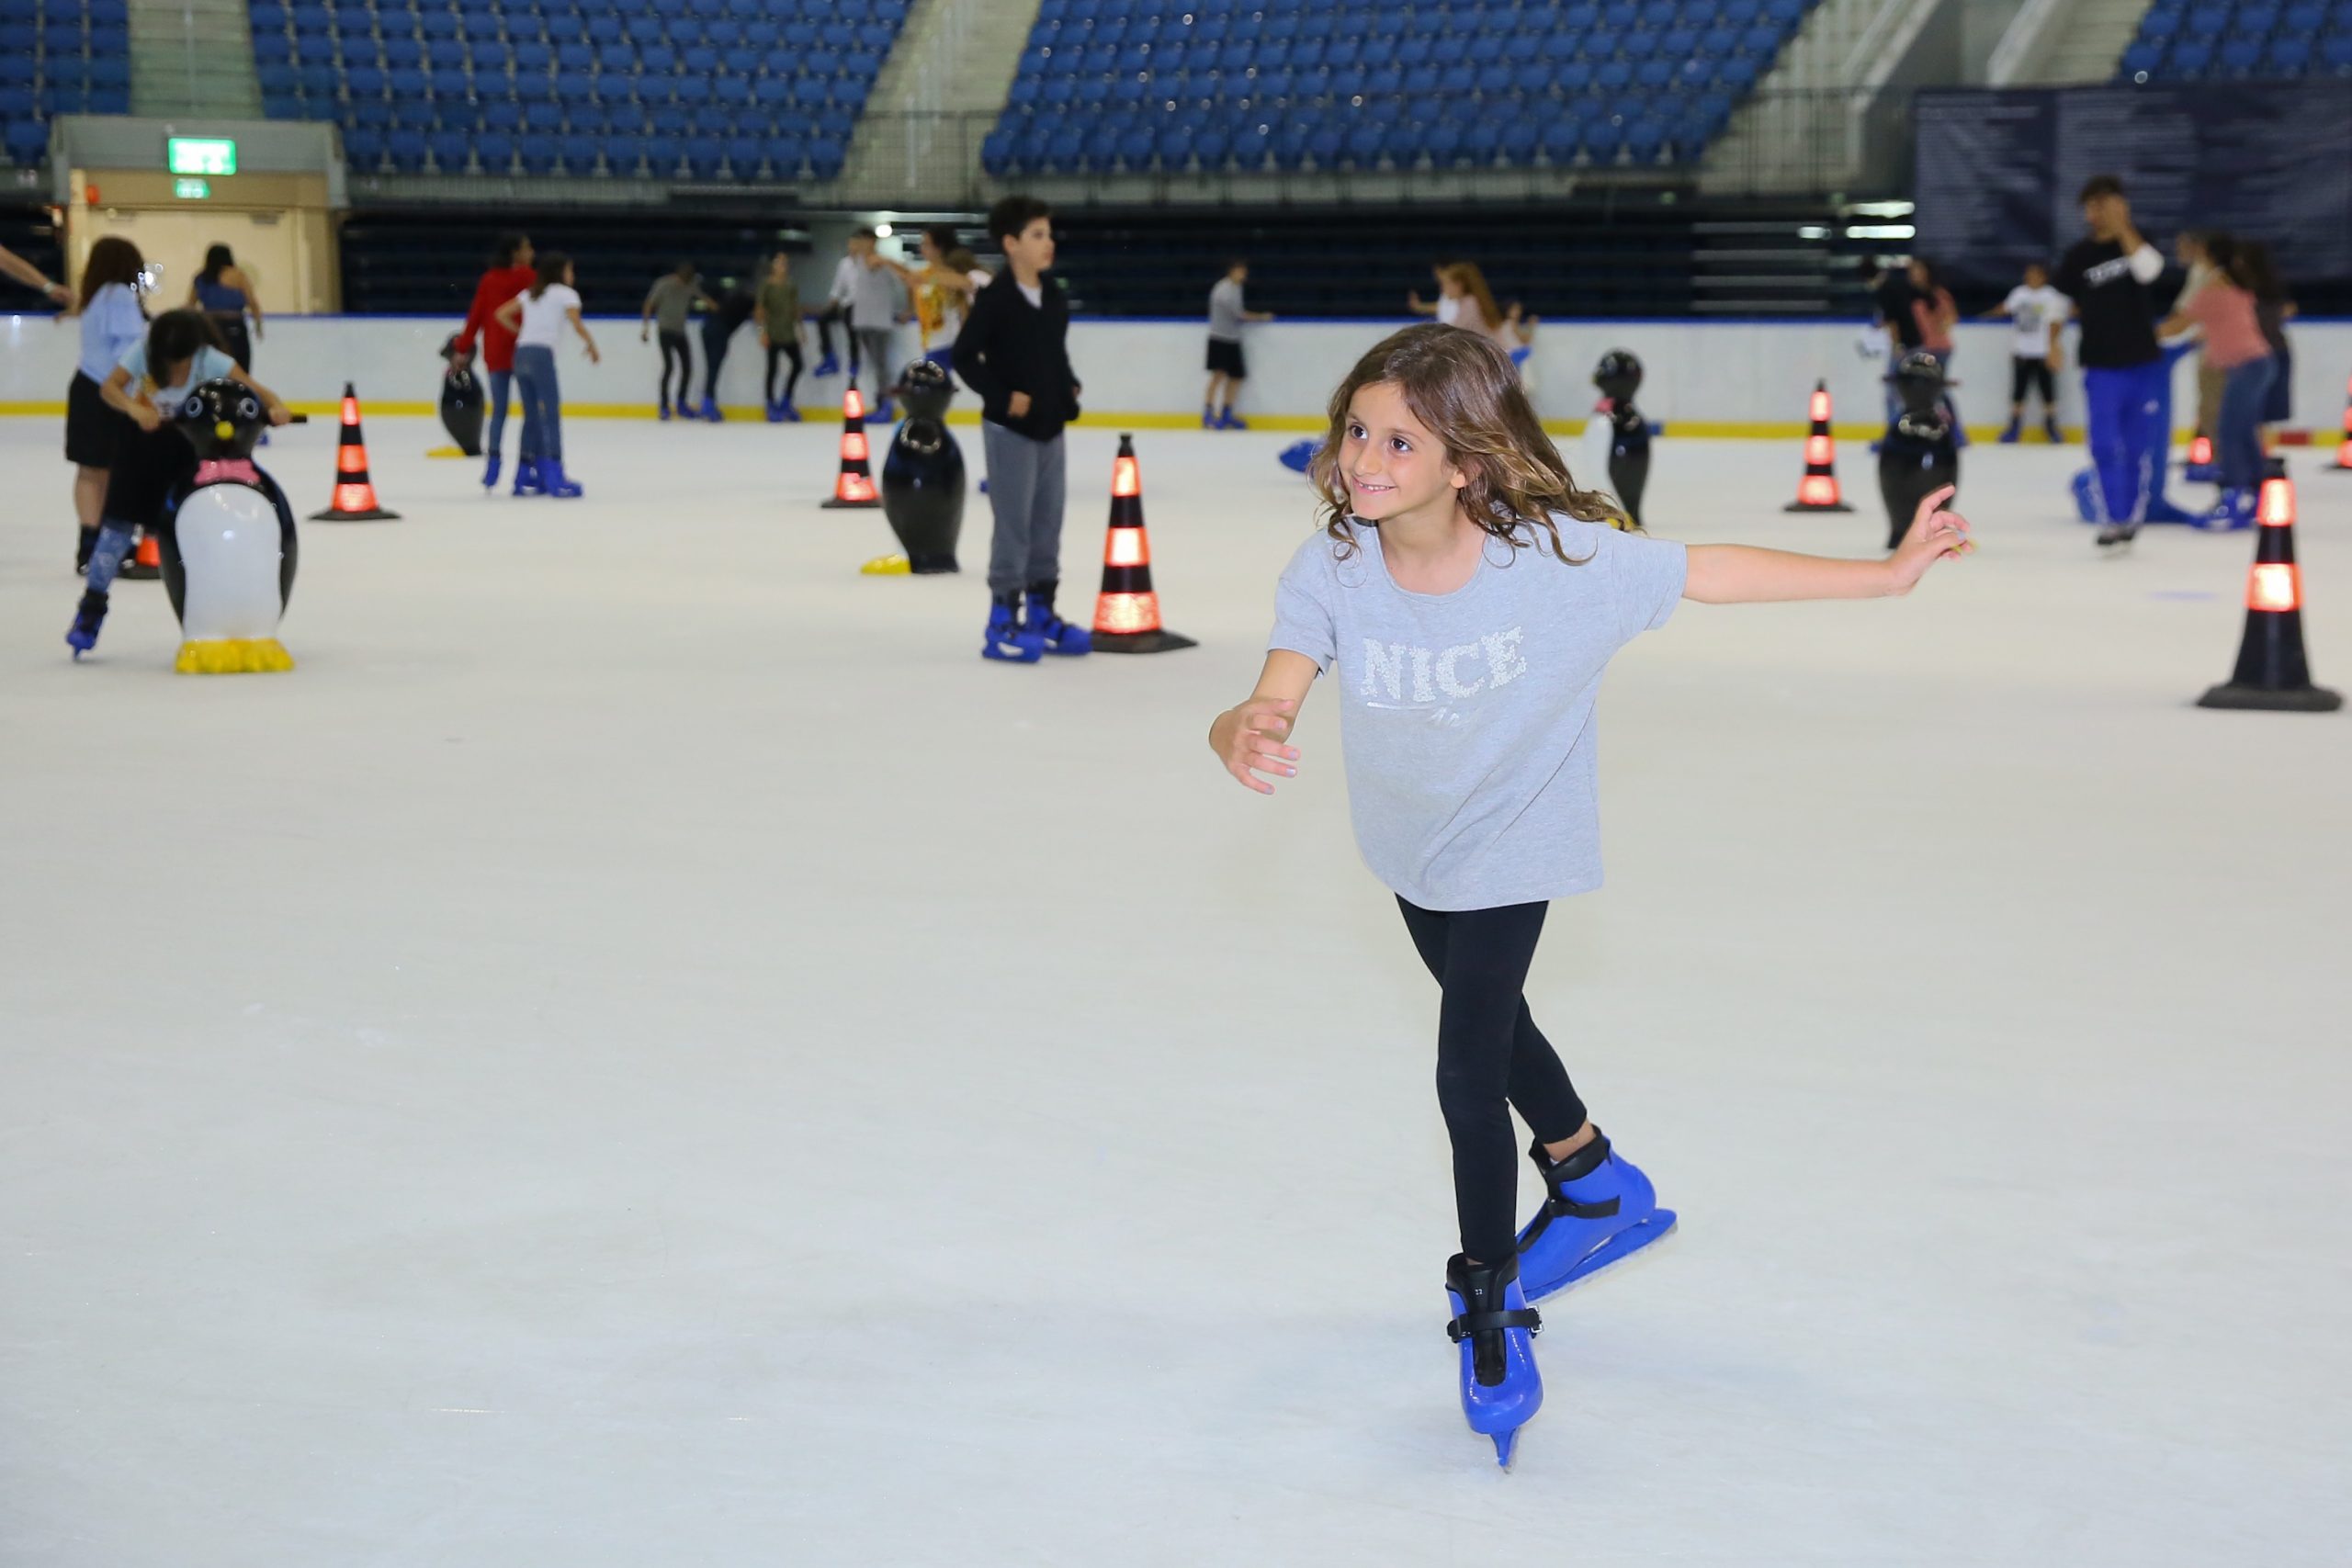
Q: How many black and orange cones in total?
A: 8